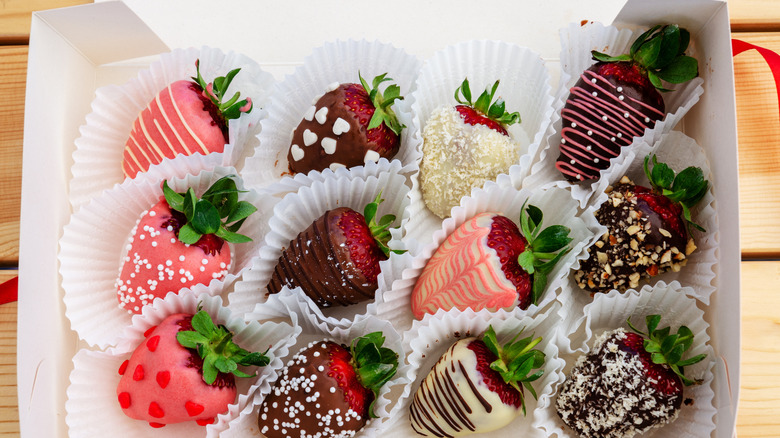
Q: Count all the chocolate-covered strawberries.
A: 12